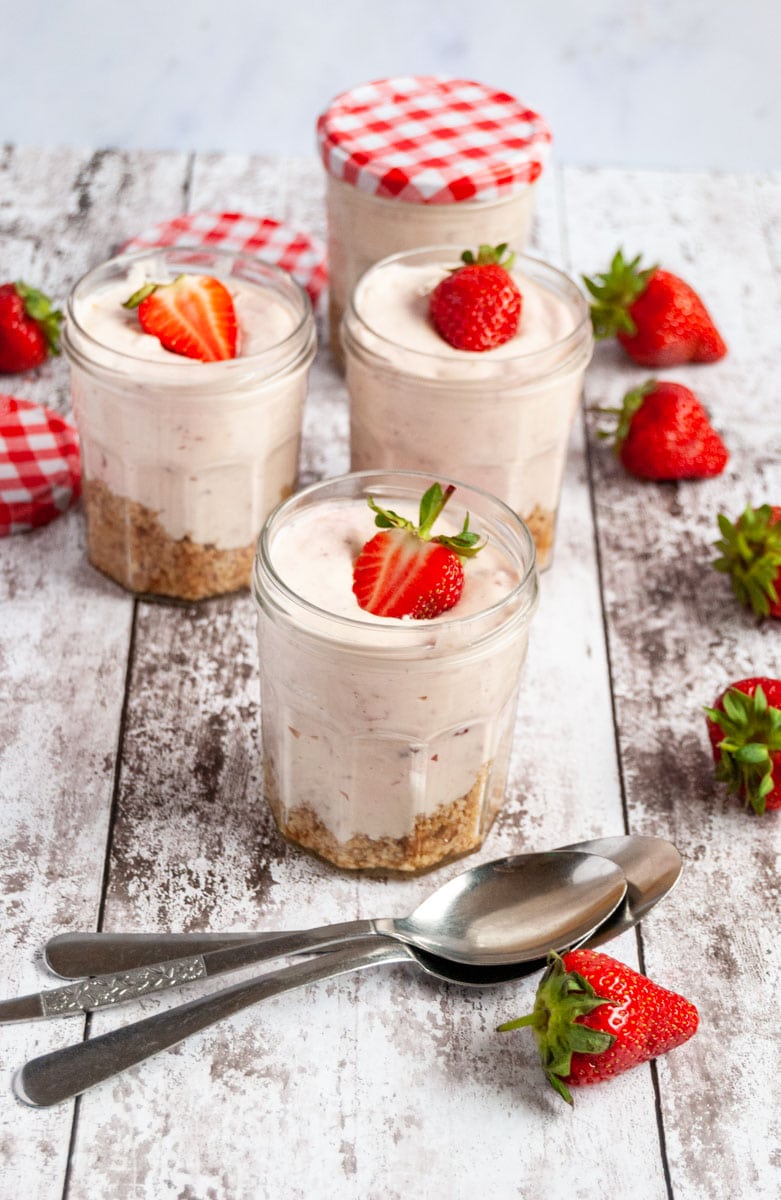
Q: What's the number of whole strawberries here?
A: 7